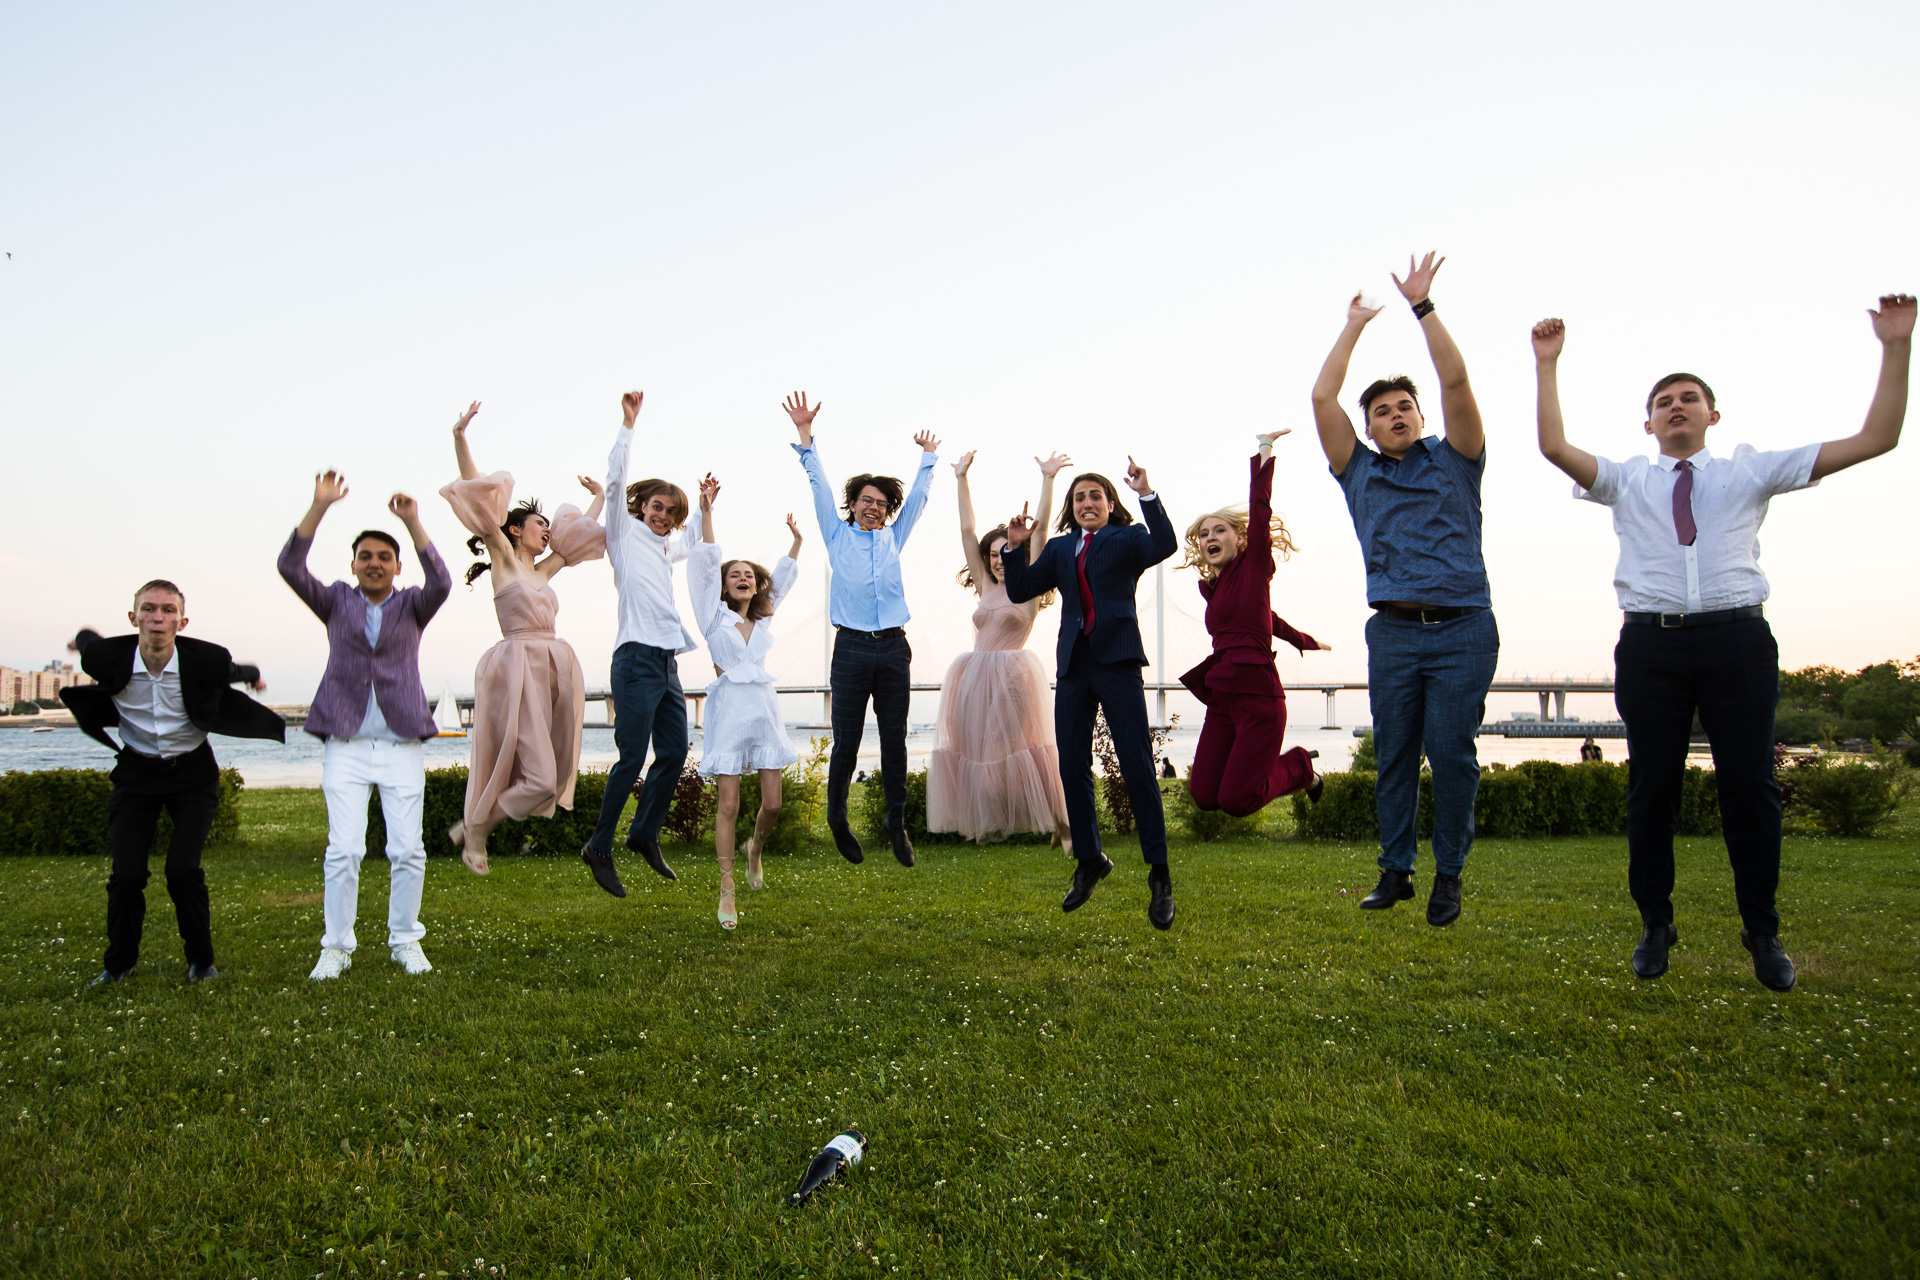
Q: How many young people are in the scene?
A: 11